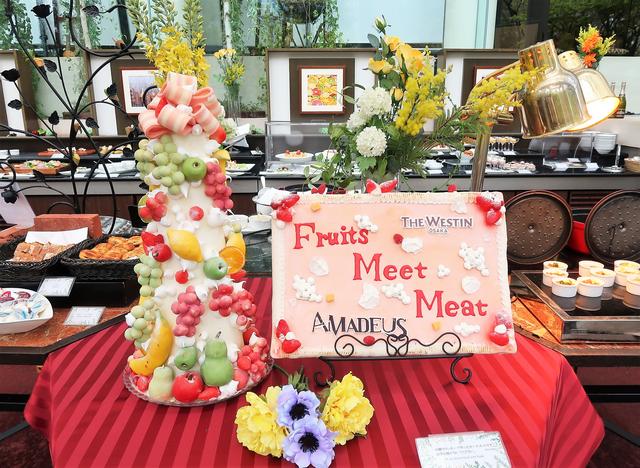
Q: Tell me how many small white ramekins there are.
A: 9